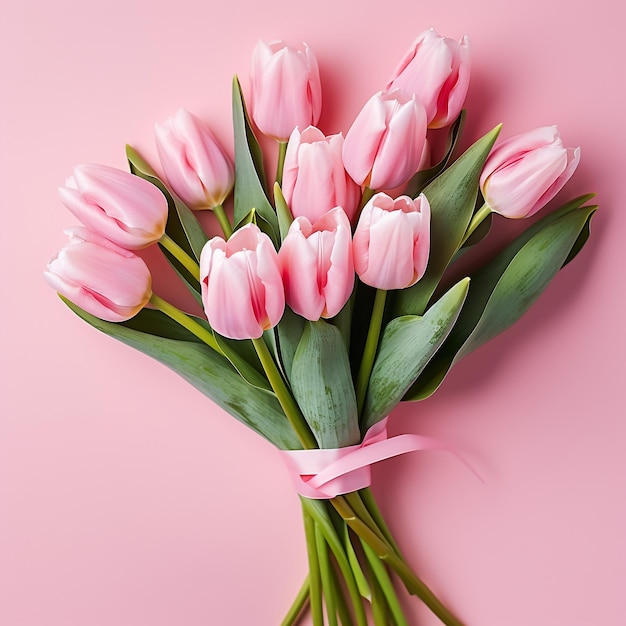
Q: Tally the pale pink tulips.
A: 11